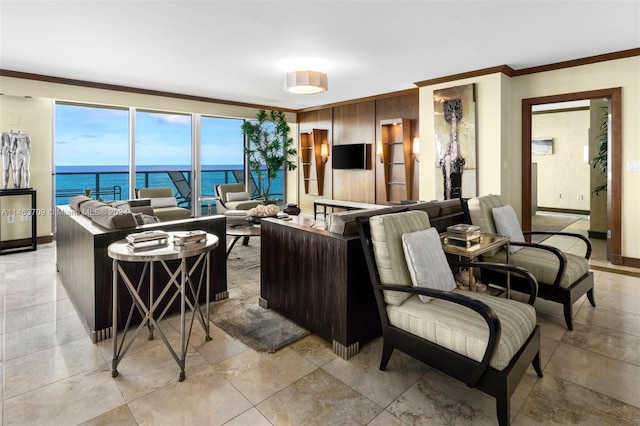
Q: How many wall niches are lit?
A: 2